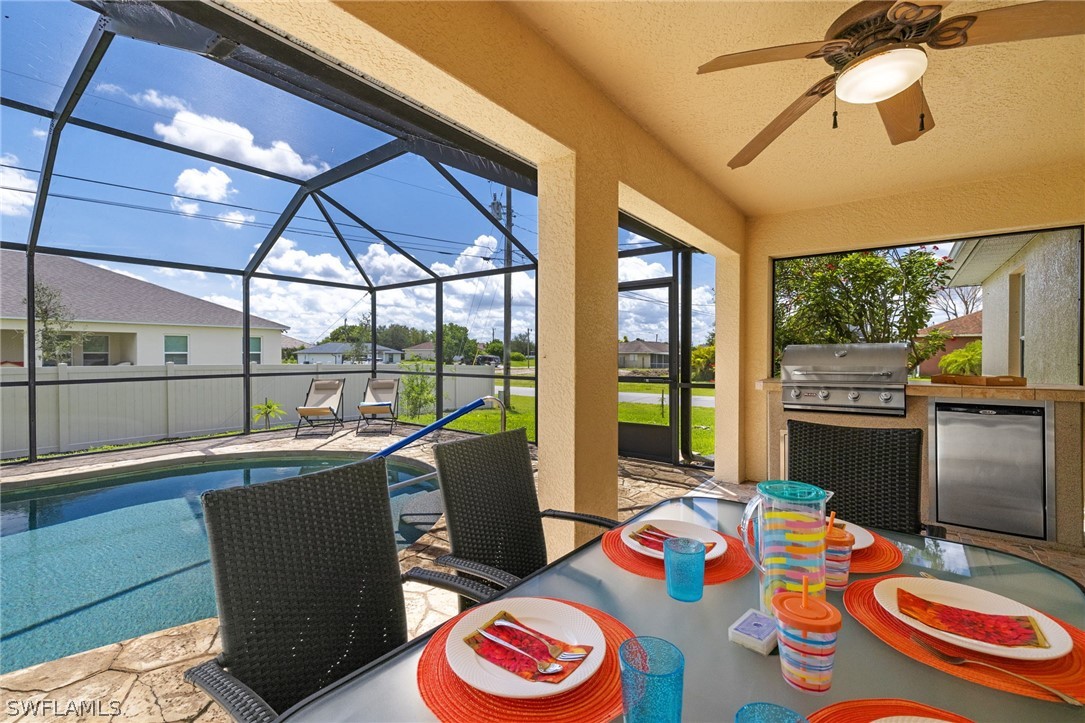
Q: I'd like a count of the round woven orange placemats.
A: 5